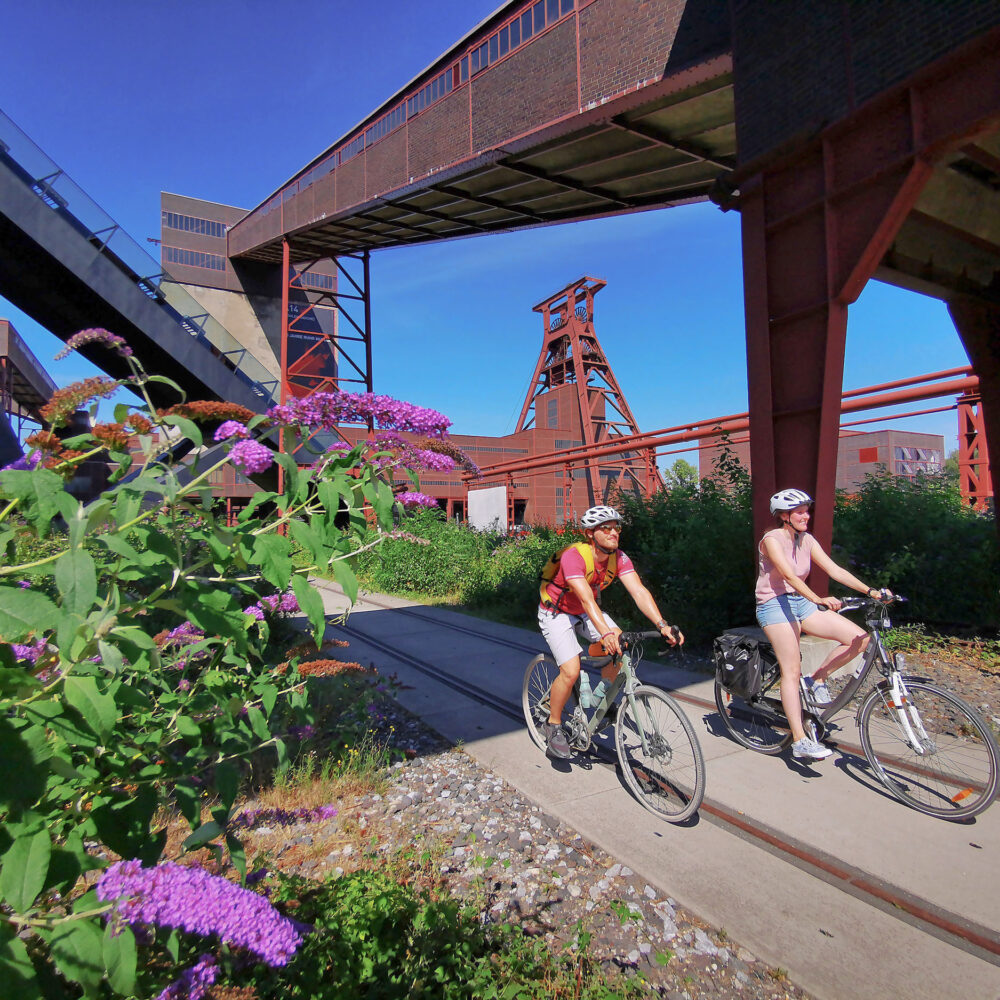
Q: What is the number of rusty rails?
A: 2